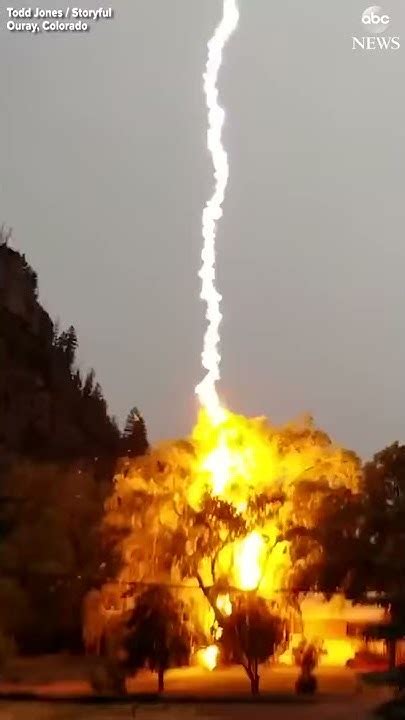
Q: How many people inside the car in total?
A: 0